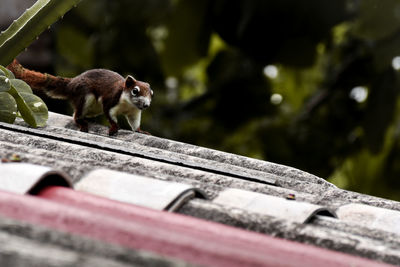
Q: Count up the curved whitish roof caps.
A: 4